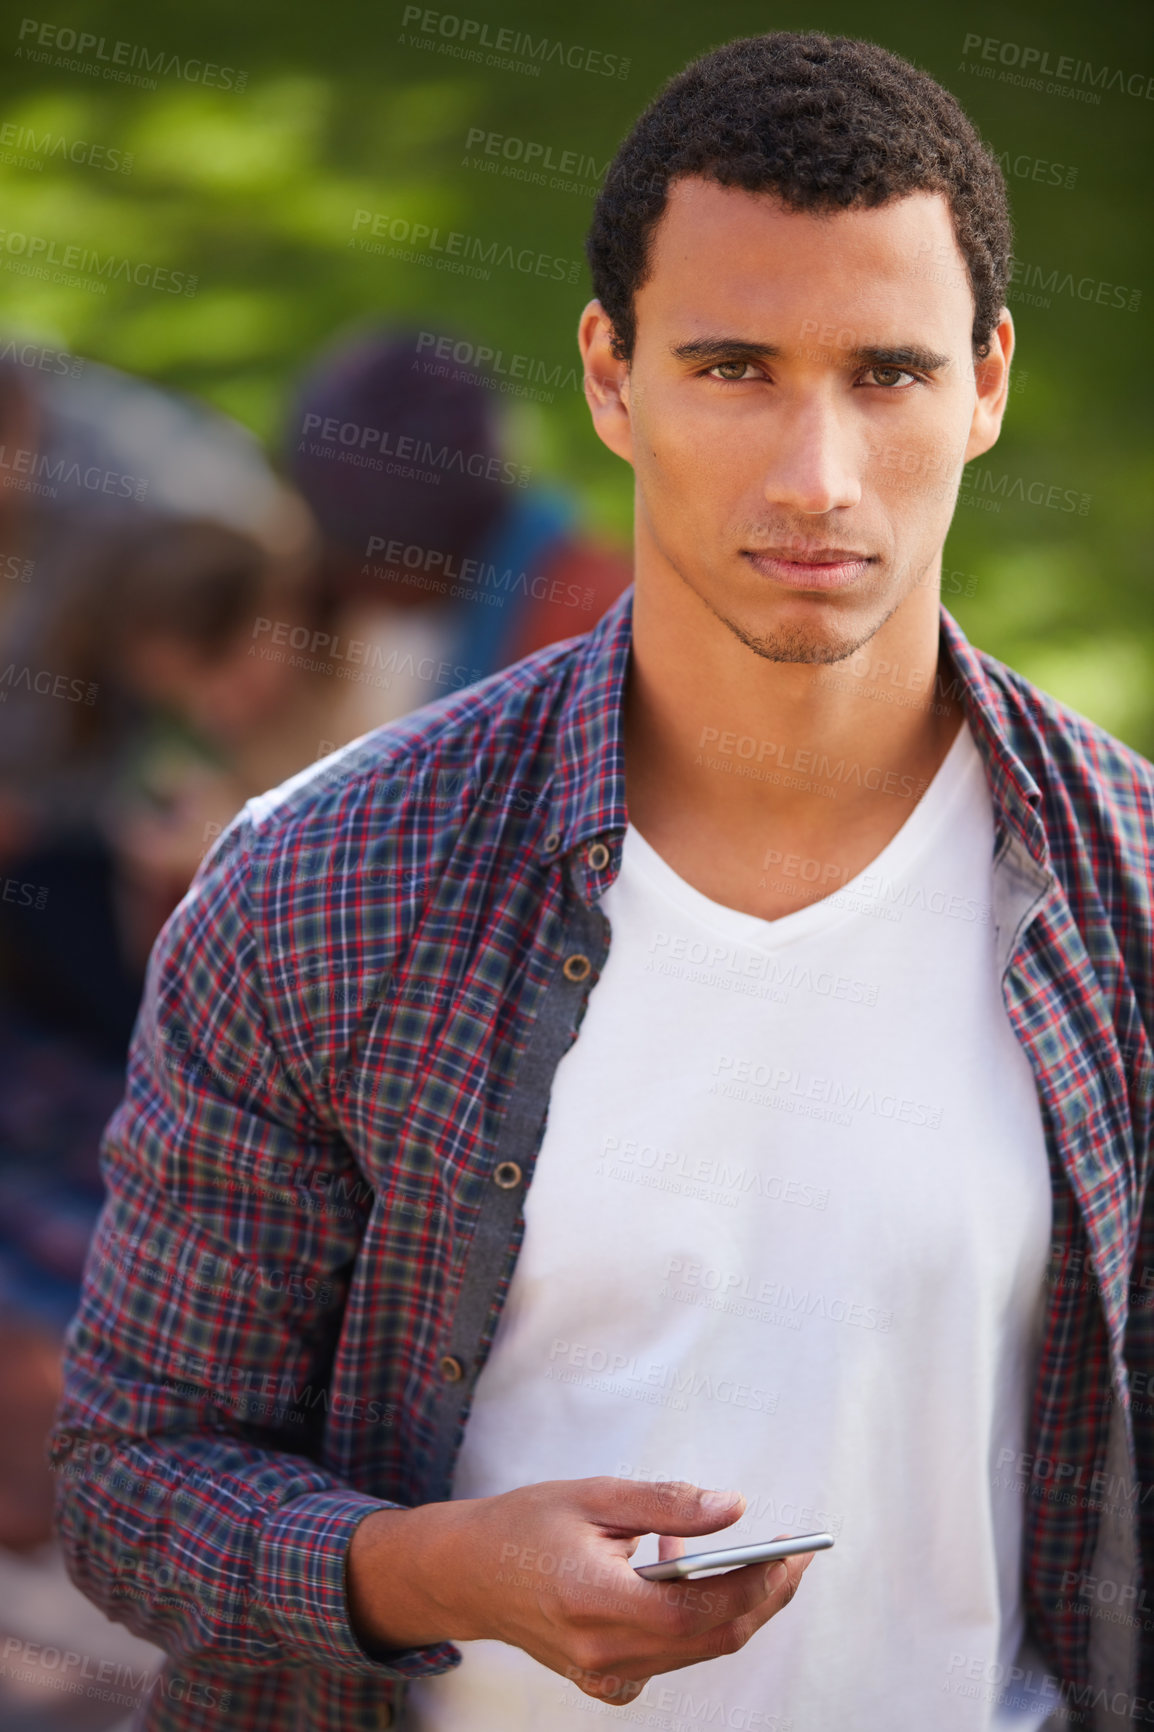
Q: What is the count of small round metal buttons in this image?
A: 5